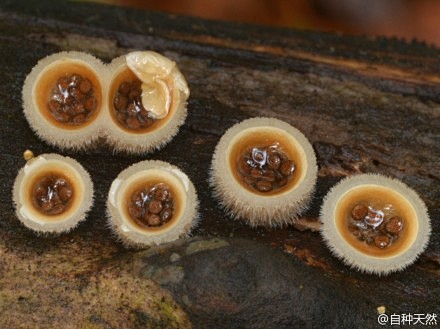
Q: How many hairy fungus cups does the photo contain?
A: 6